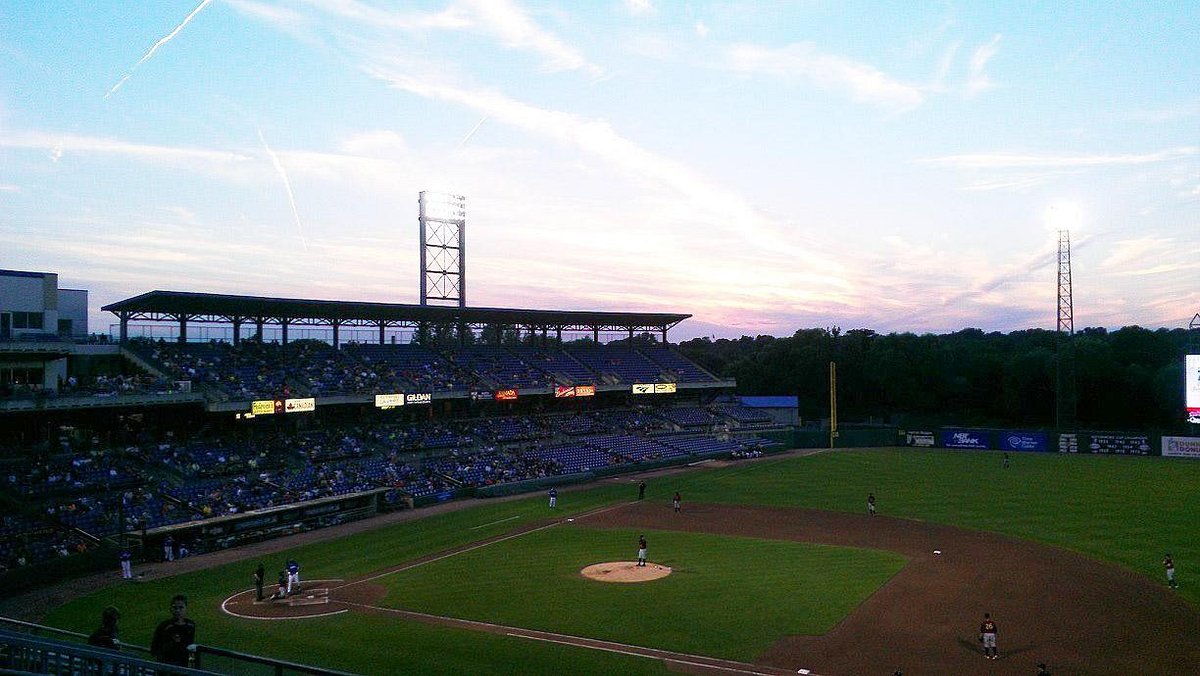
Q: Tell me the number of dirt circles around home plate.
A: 1